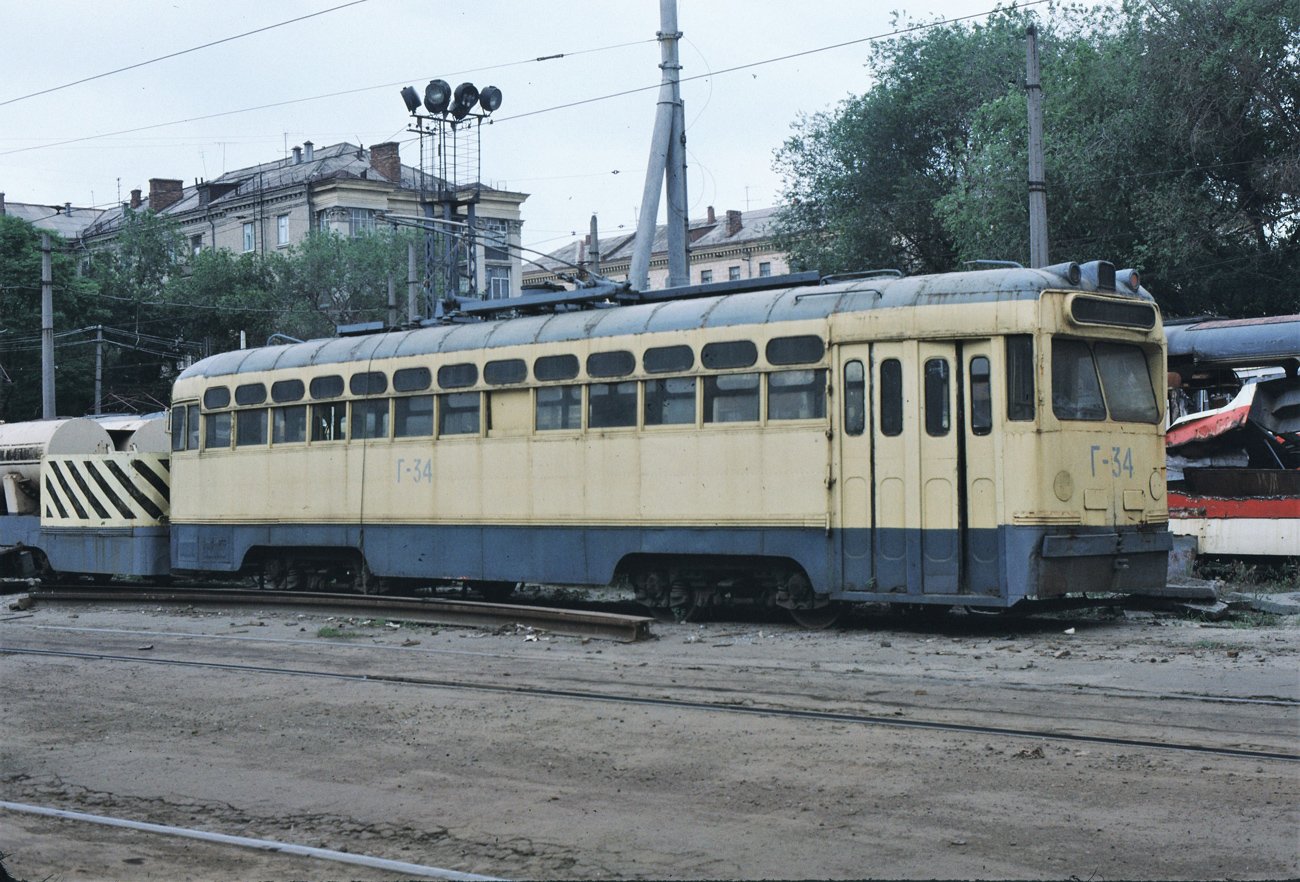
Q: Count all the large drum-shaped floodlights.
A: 4